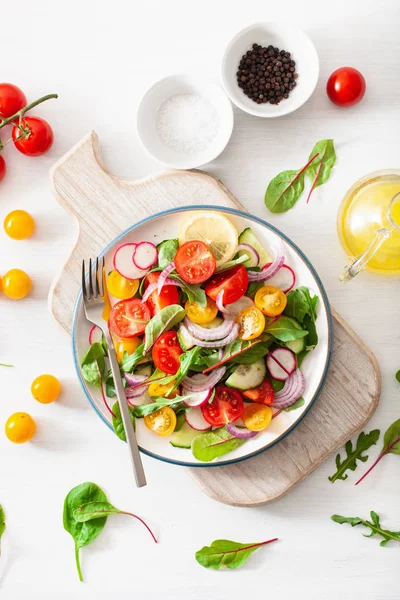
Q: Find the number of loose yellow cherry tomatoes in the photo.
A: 4